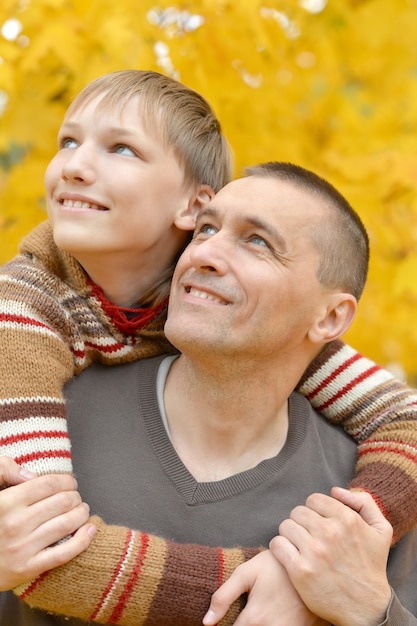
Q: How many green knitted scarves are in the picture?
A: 0